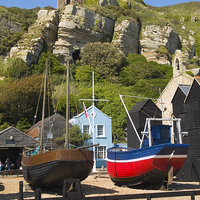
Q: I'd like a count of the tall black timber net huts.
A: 3